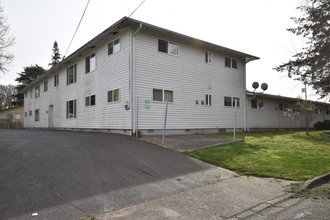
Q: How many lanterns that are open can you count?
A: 0